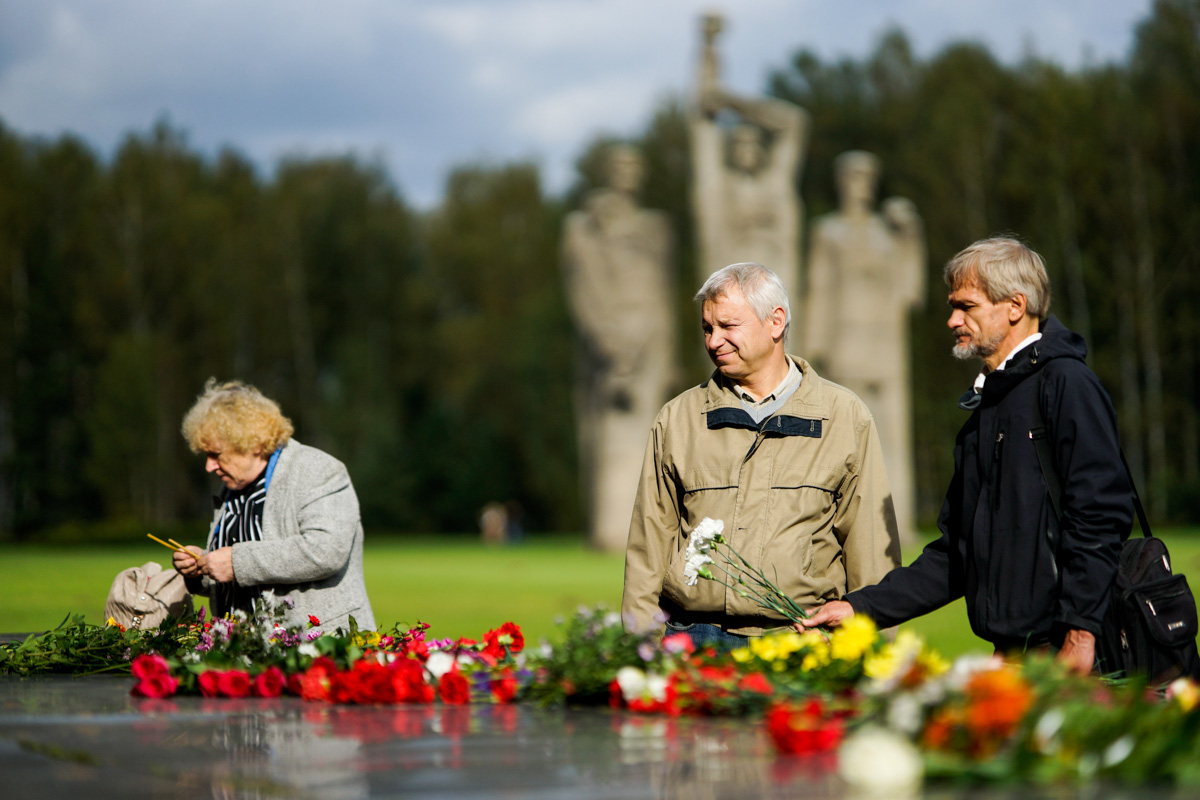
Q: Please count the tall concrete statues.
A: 3